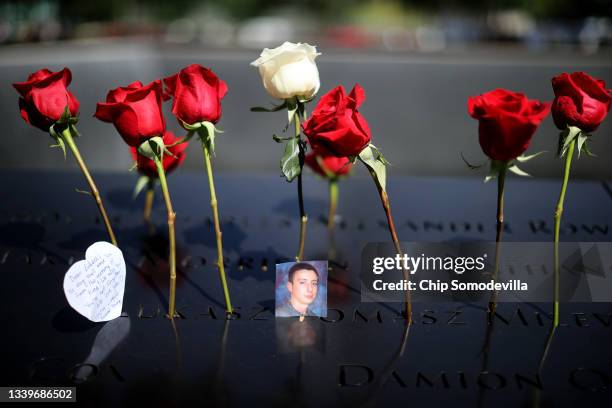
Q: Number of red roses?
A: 8